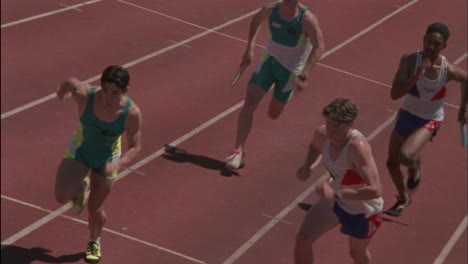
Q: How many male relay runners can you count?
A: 4